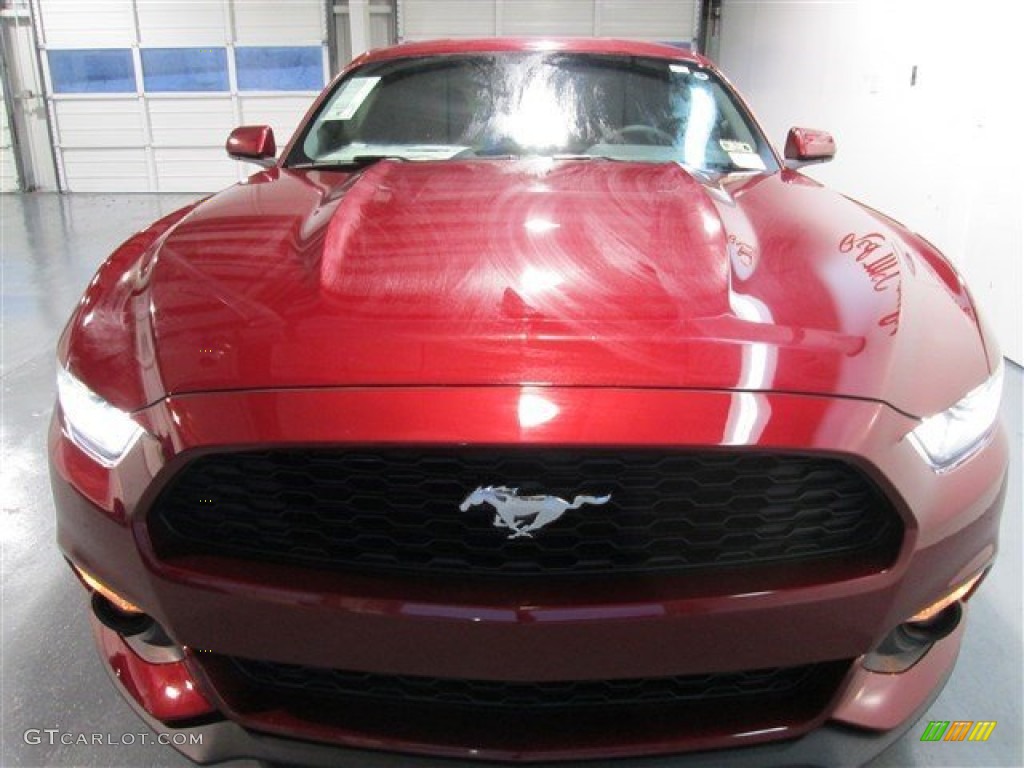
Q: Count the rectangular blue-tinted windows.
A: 3